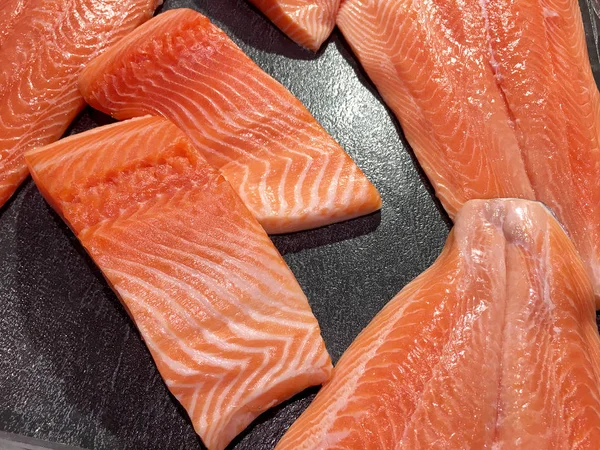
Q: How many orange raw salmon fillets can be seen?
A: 6